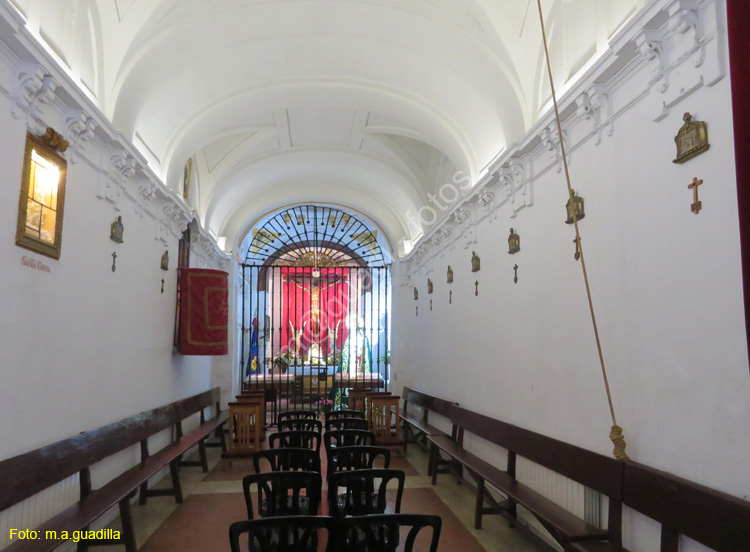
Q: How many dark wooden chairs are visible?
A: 12